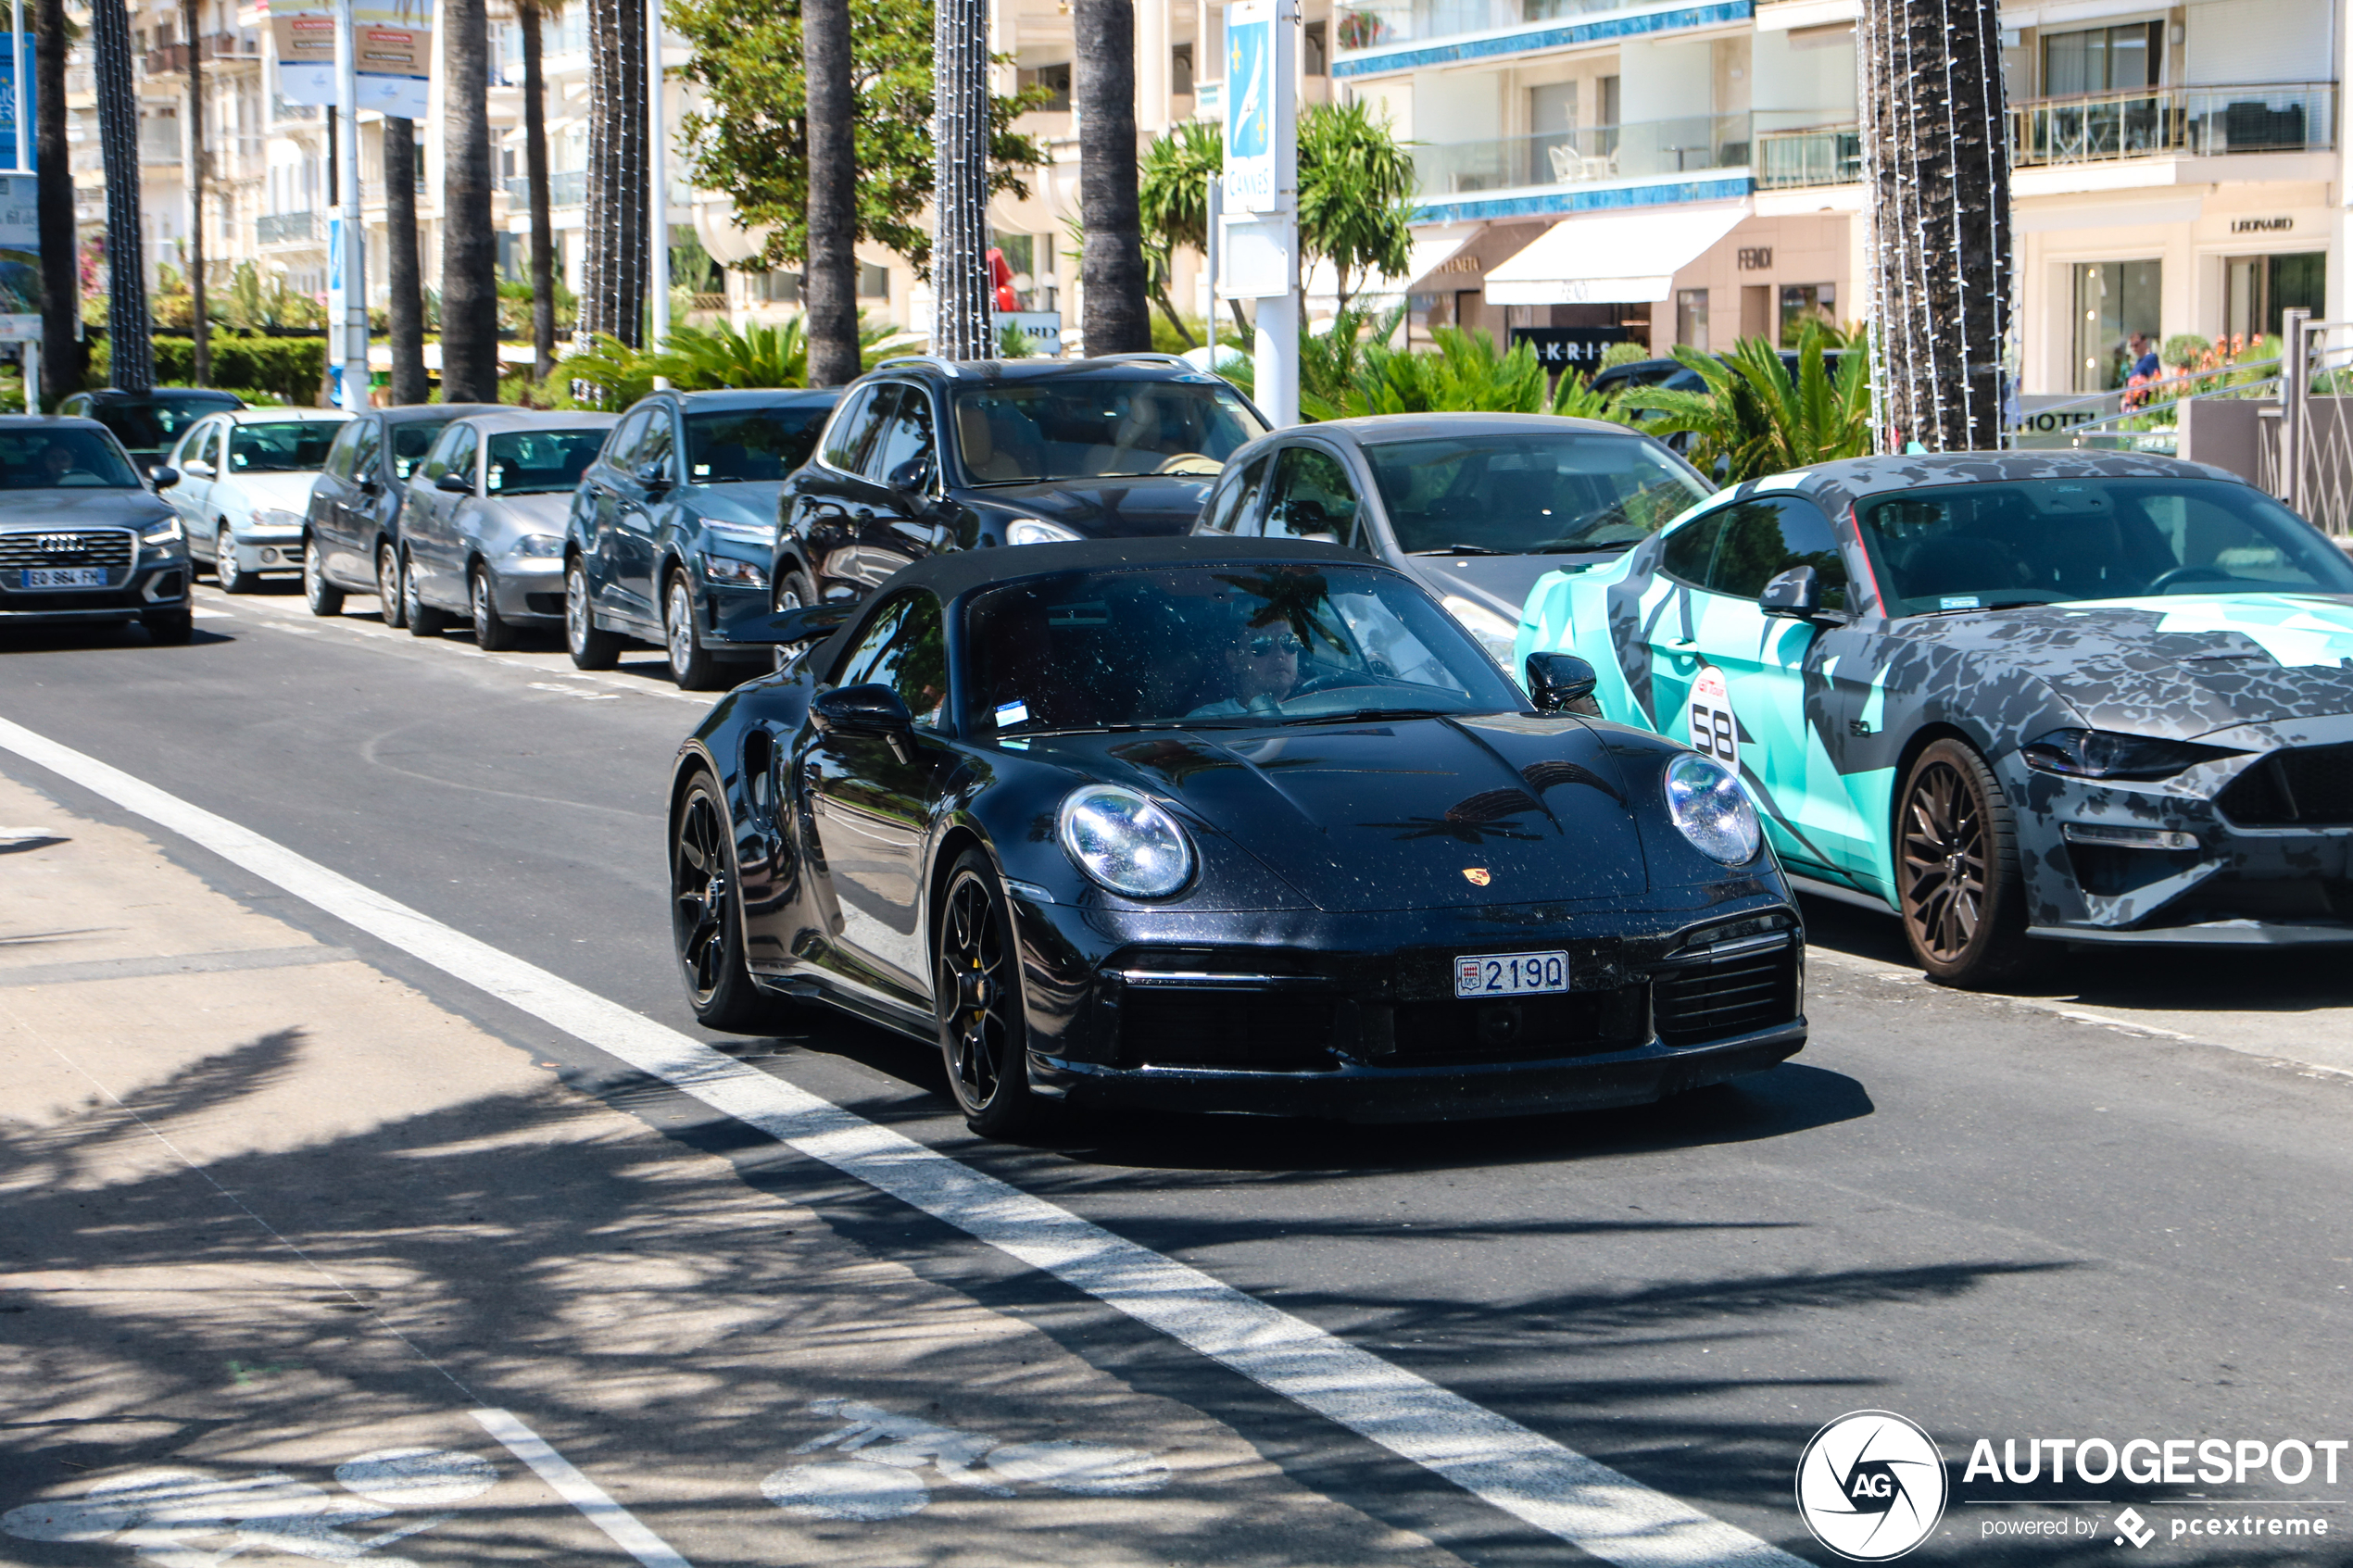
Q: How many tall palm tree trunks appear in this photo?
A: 11